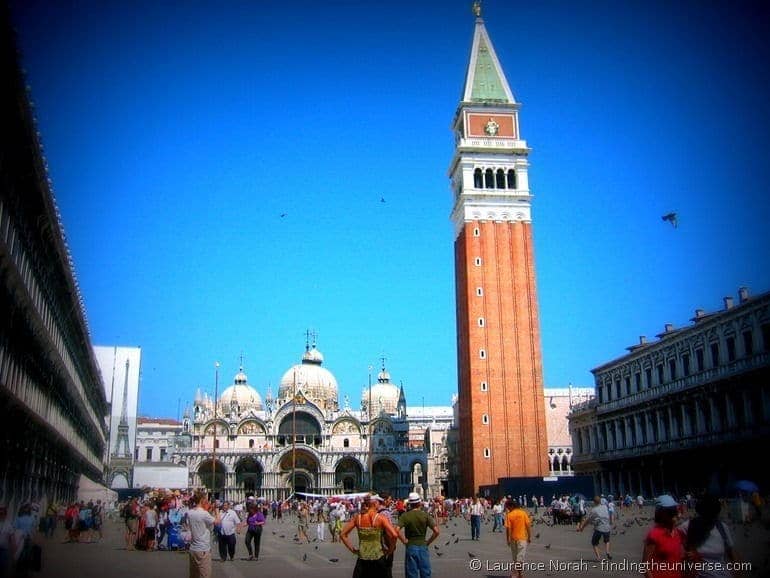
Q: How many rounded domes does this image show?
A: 3